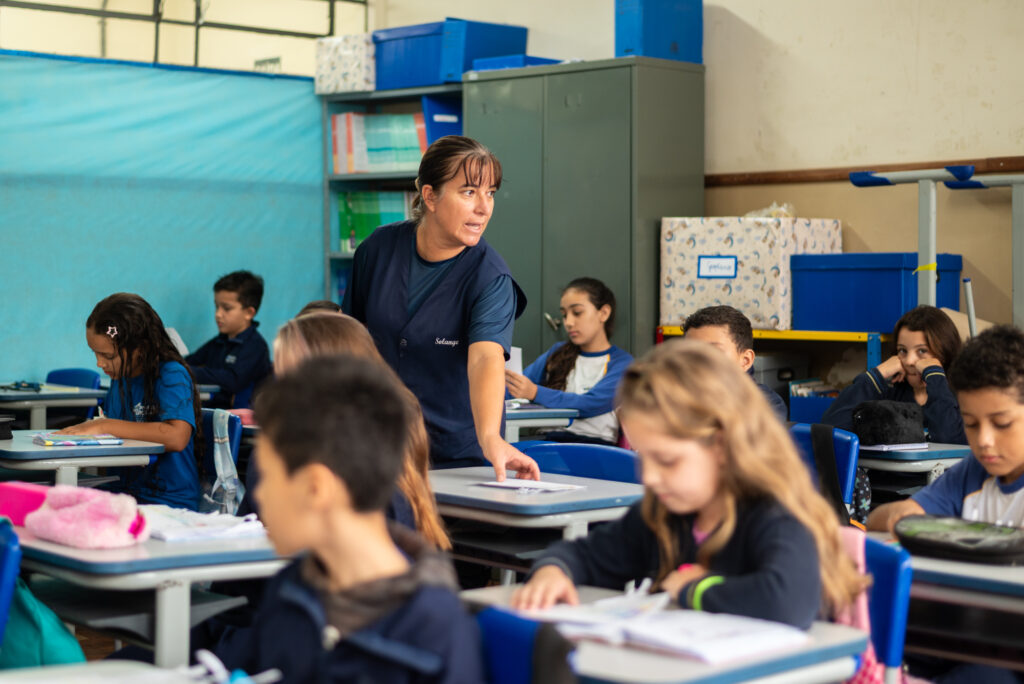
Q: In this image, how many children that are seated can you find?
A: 10